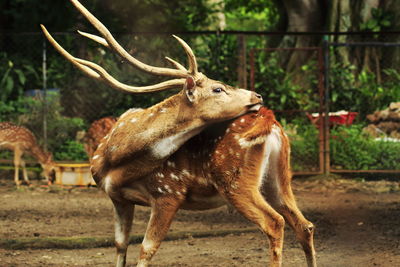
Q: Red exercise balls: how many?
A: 0